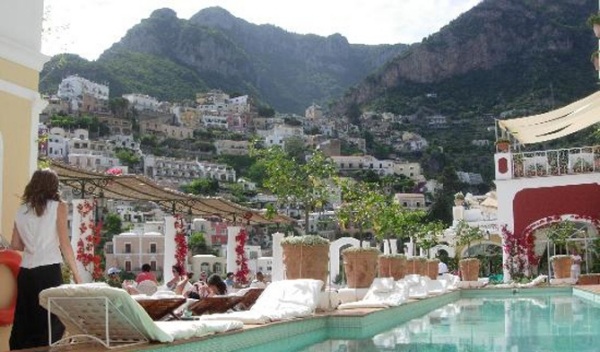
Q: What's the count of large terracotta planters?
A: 7